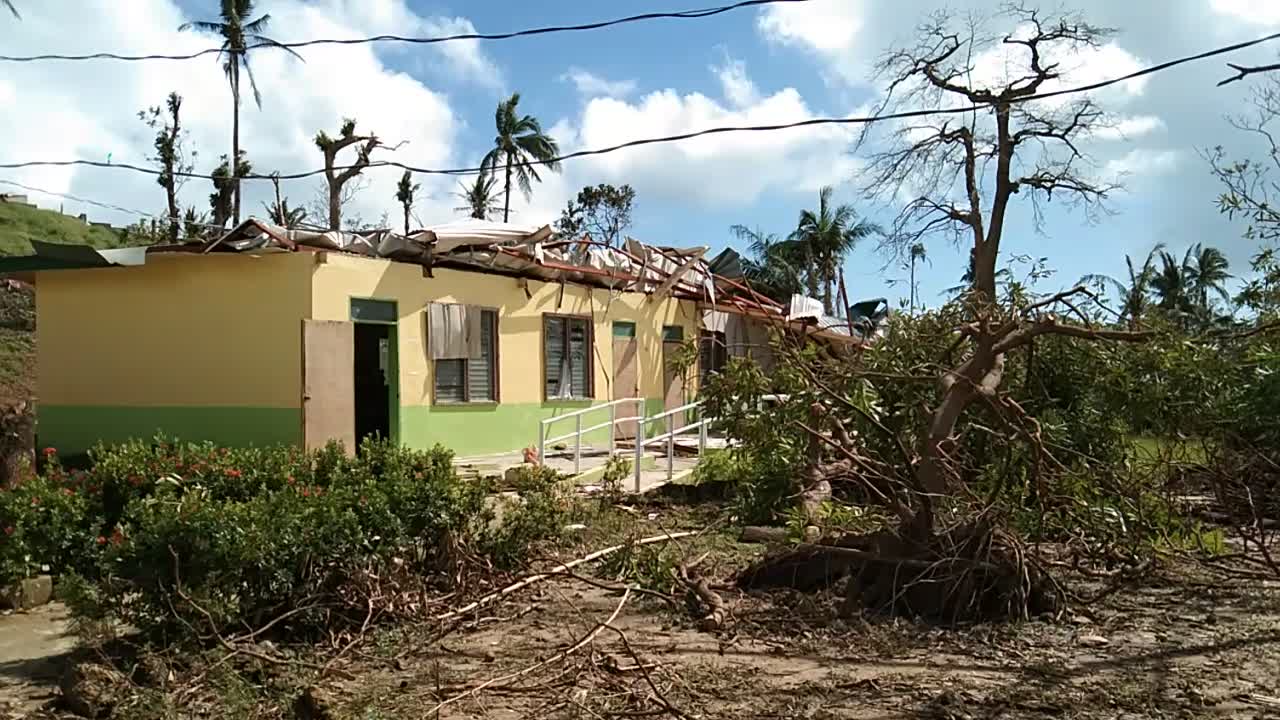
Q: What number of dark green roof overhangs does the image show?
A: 1